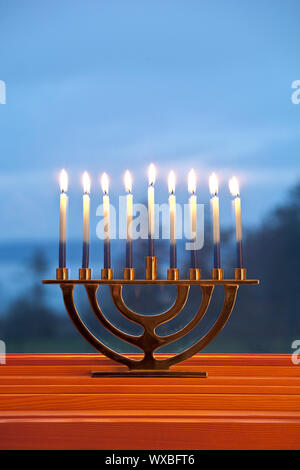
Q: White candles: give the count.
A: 9